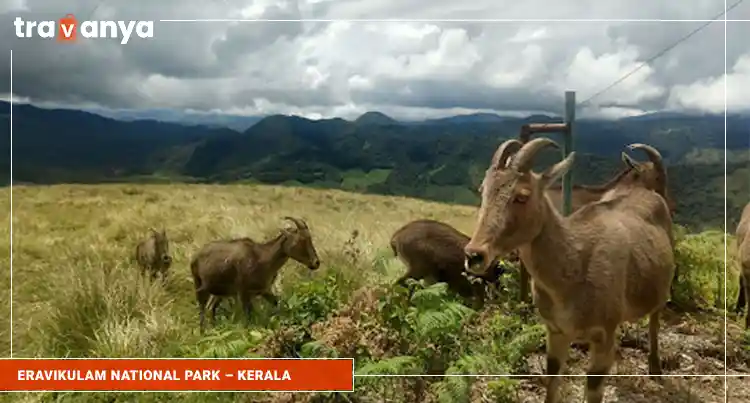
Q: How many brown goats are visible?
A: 6